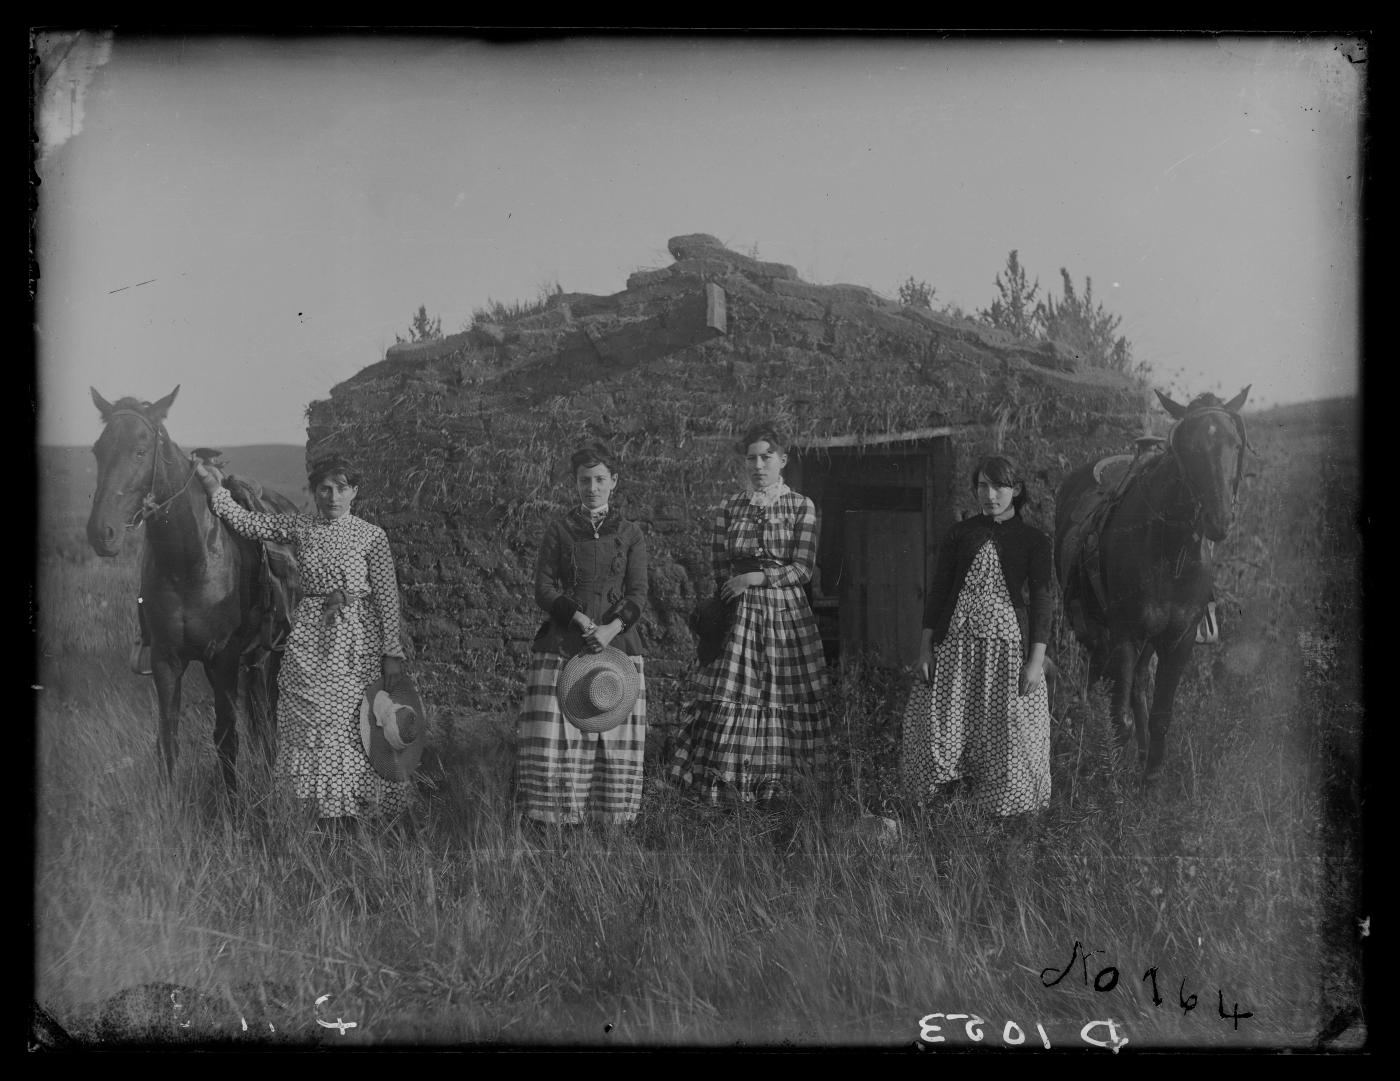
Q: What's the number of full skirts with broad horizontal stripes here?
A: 1